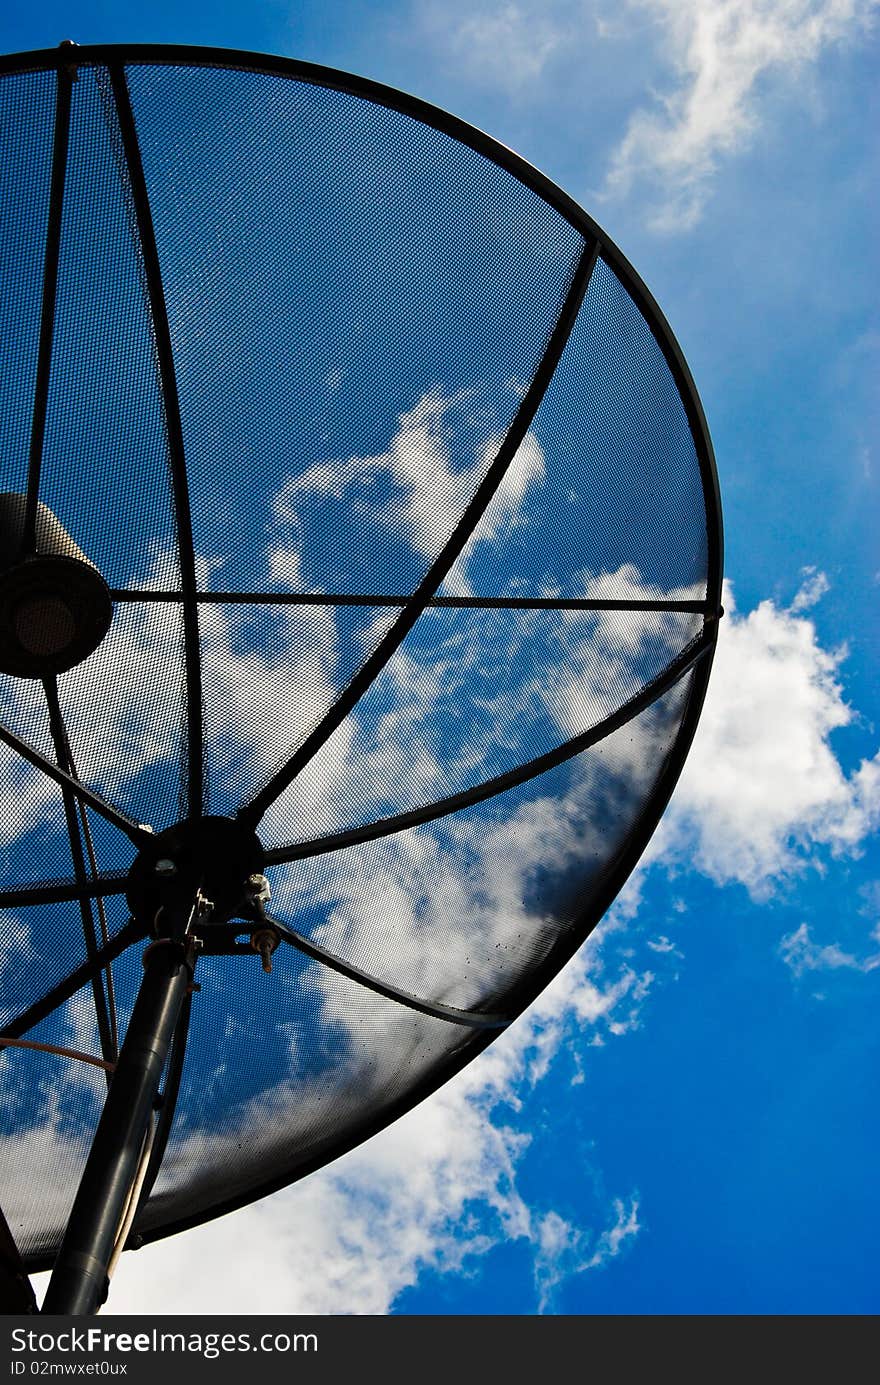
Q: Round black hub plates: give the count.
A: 1